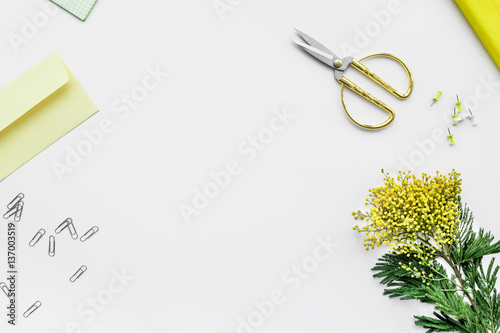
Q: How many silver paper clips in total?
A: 11